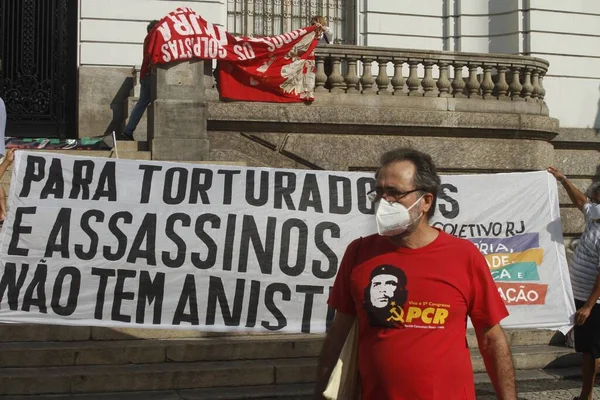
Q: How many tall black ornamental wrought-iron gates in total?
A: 1